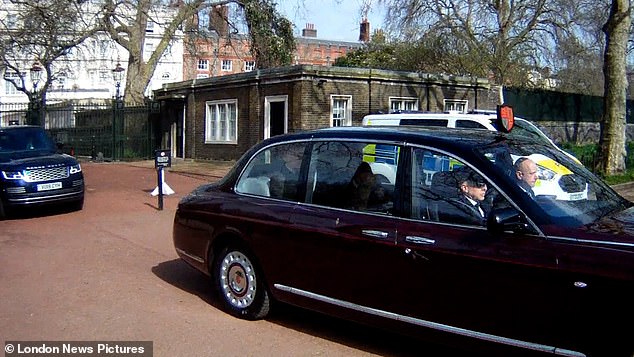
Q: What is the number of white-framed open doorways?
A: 1